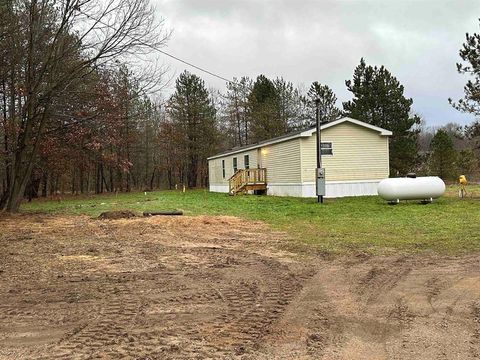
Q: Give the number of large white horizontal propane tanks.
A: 1